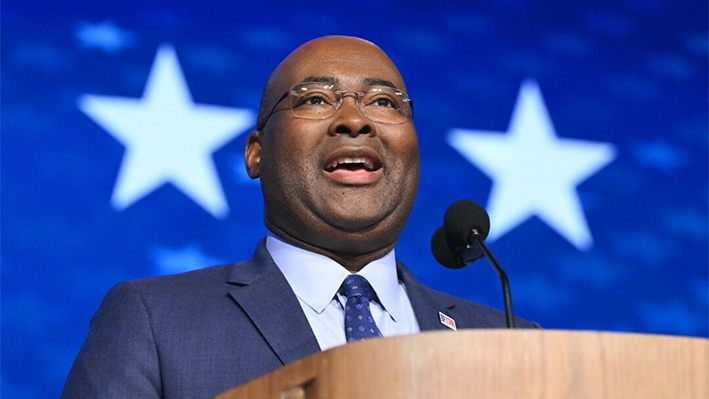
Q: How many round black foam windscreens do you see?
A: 2